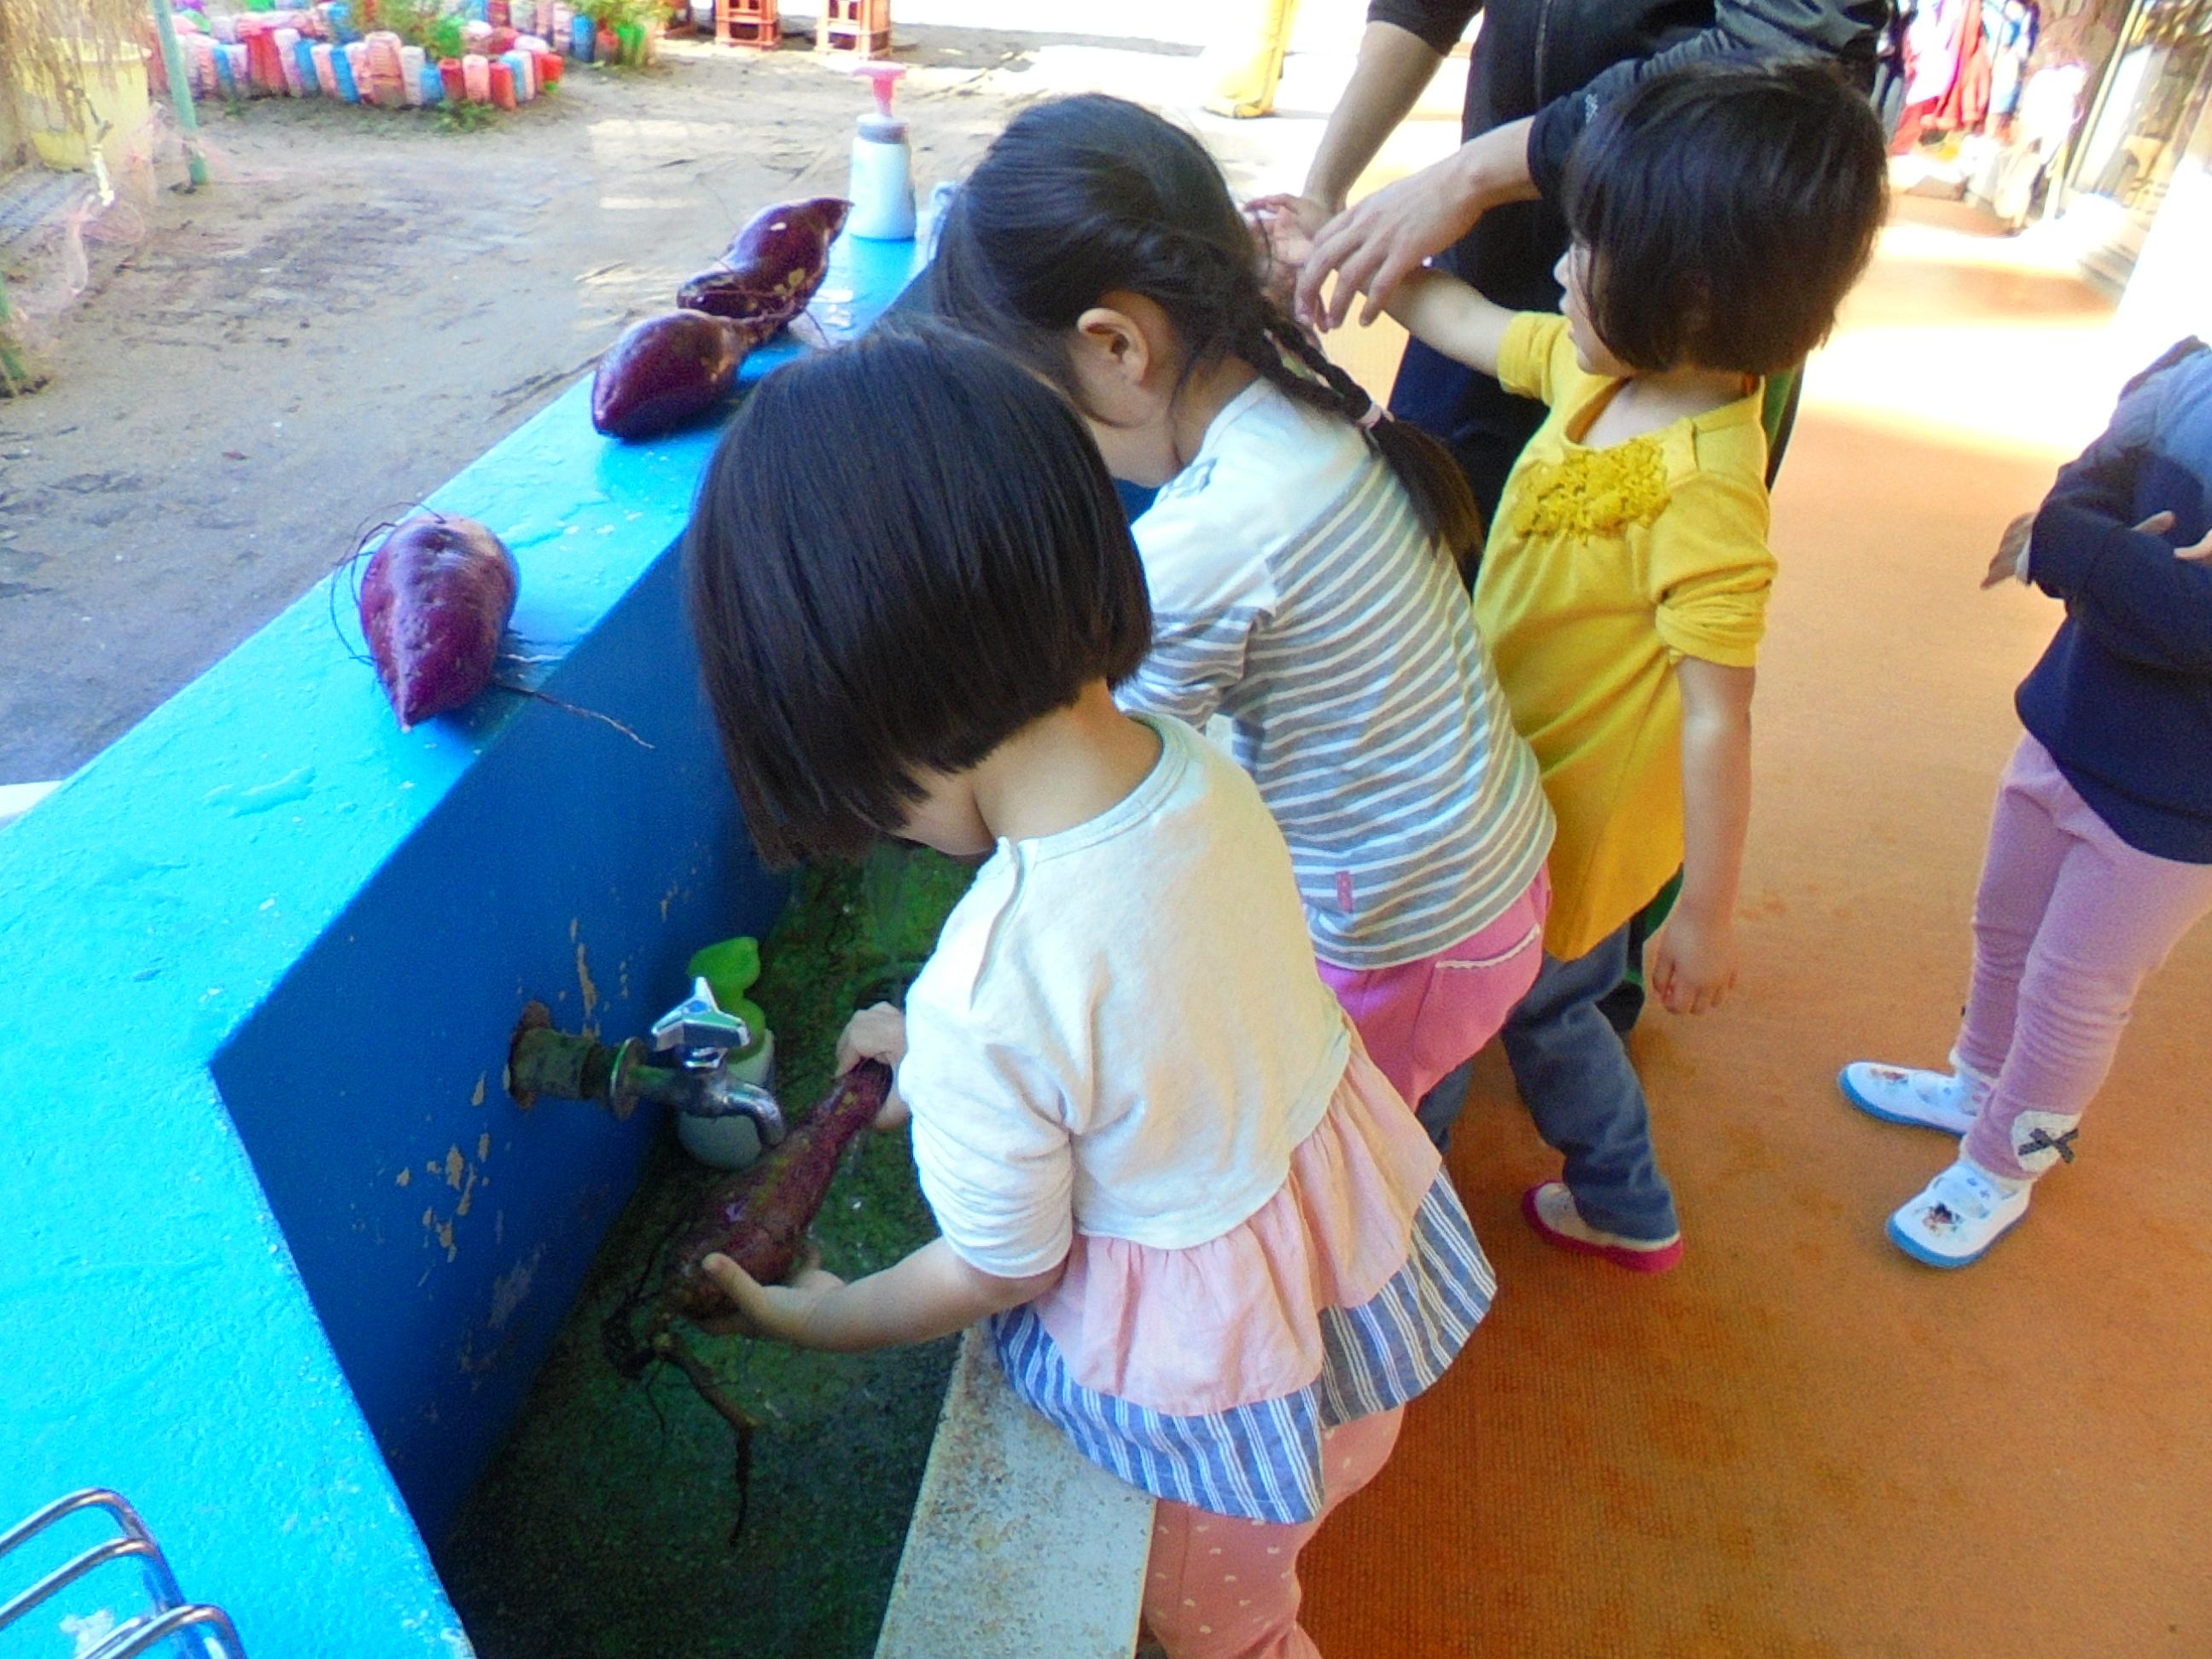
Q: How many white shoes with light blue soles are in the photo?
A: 2